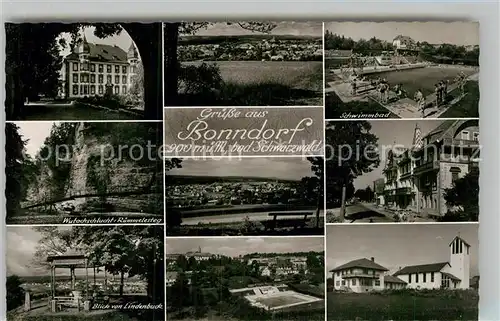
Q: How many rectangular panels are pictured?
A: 10